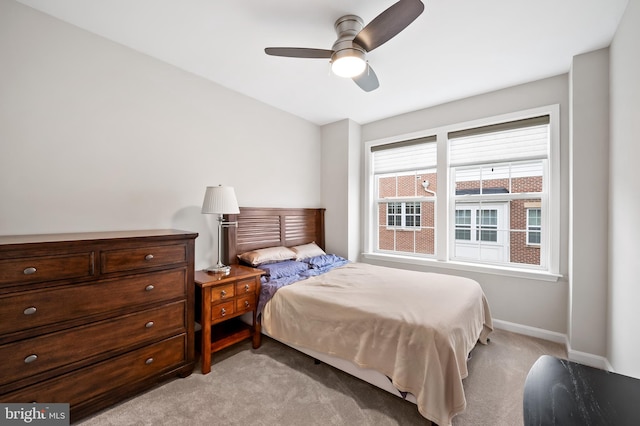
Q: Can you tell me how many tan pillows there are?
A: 2